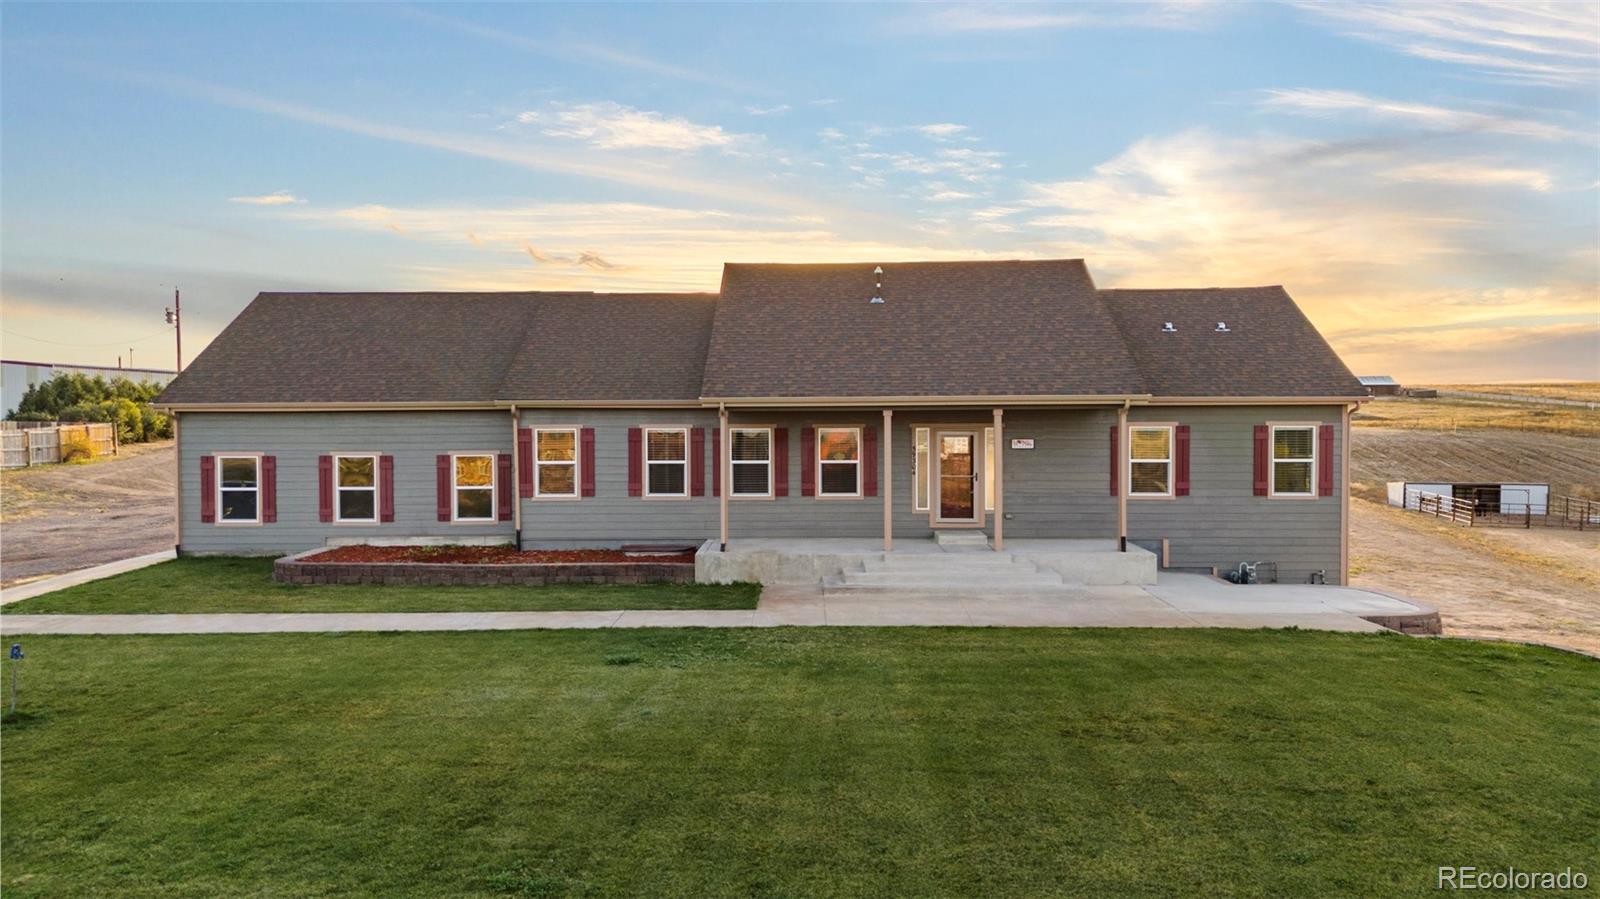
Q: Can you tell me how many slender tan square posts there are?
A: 4